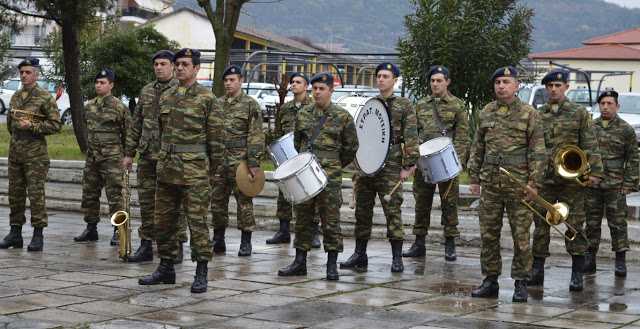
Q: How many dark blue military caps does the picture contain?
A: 12